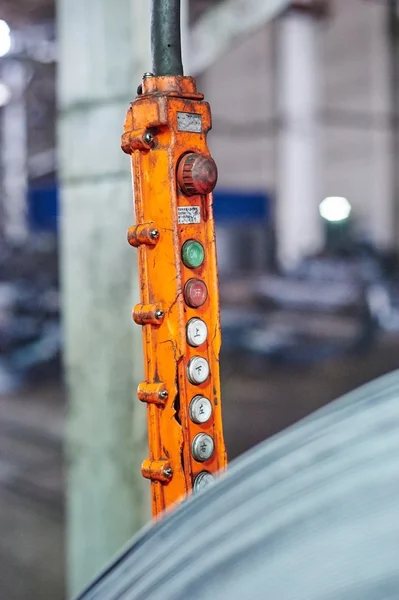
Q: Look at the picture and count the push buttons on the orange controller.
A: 8